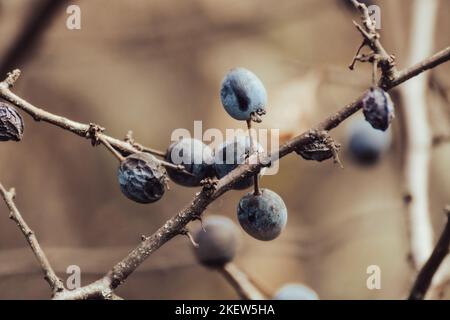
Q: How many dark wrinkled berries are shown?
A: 4